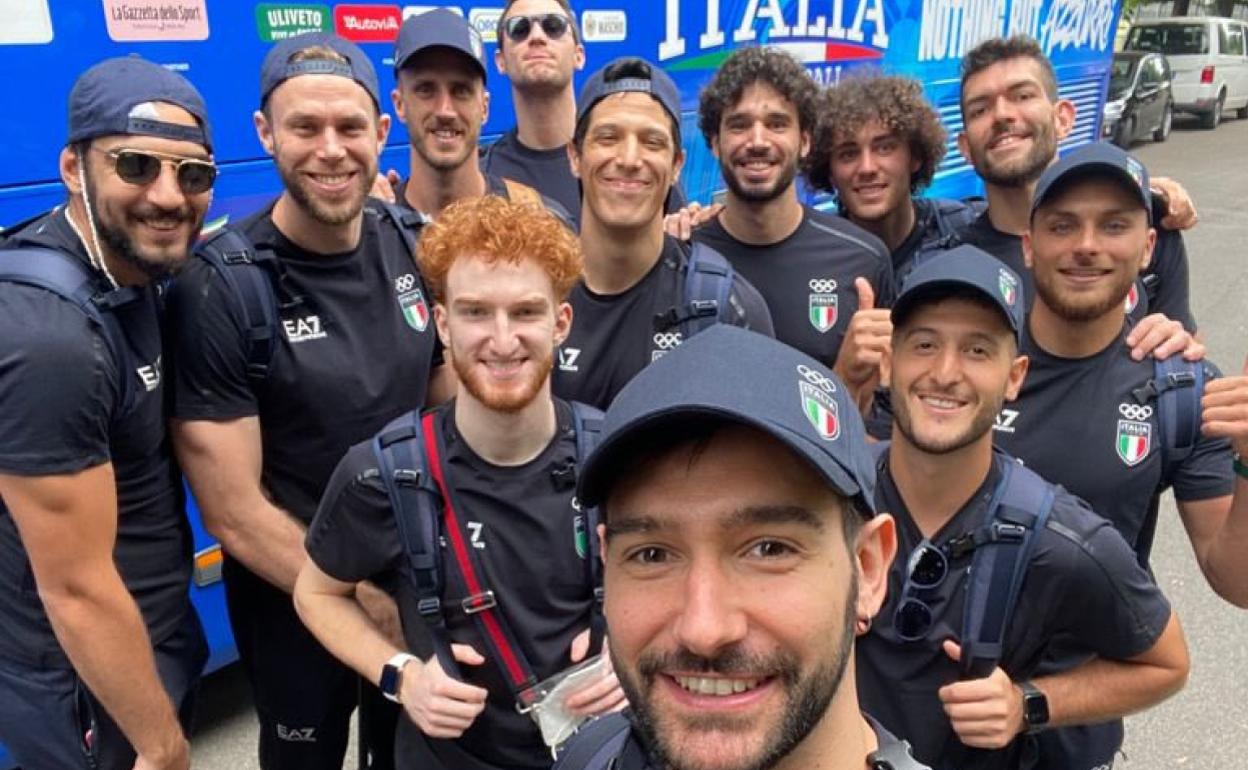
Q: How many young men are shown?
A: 12